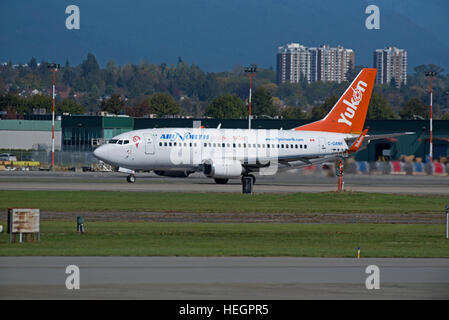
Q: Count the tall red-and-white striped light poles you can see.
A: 3